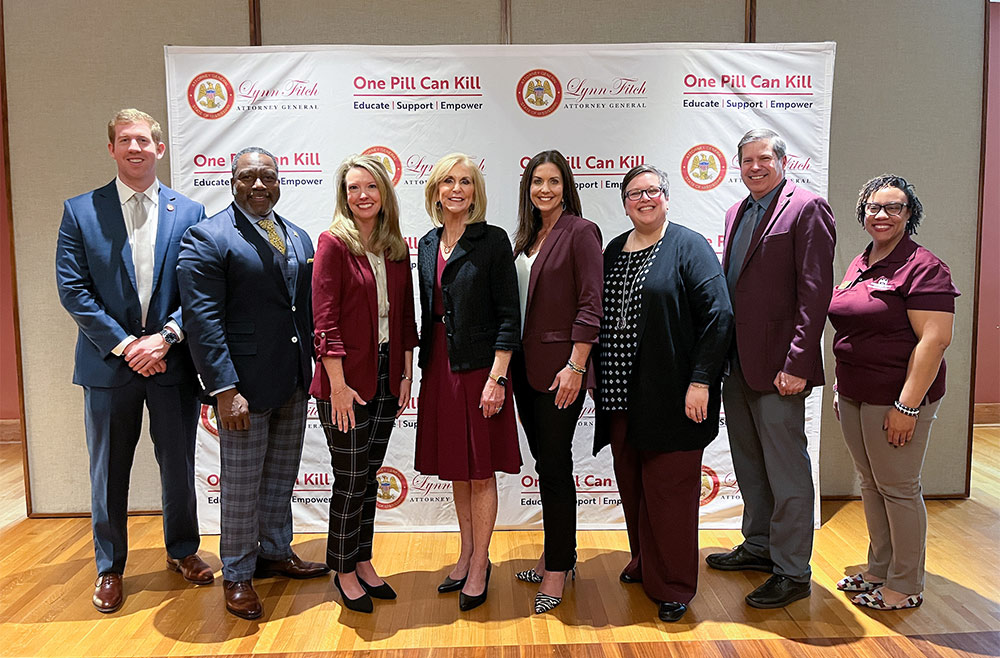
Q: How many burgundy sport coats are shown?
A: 3